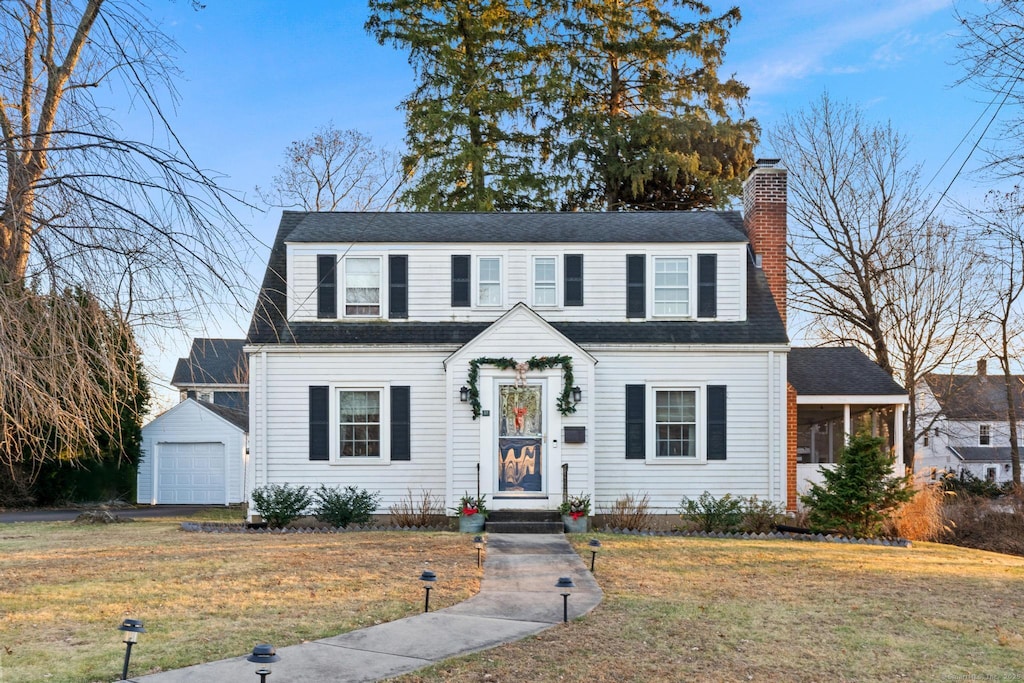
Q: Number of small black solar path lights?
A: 6